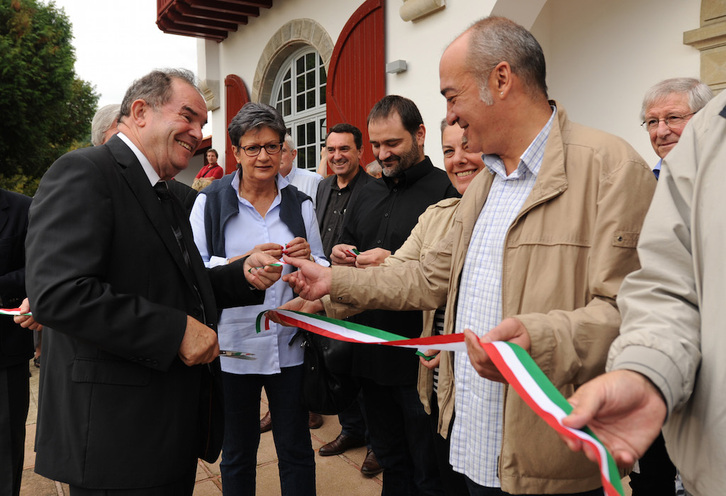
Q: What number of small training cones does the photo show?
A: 0